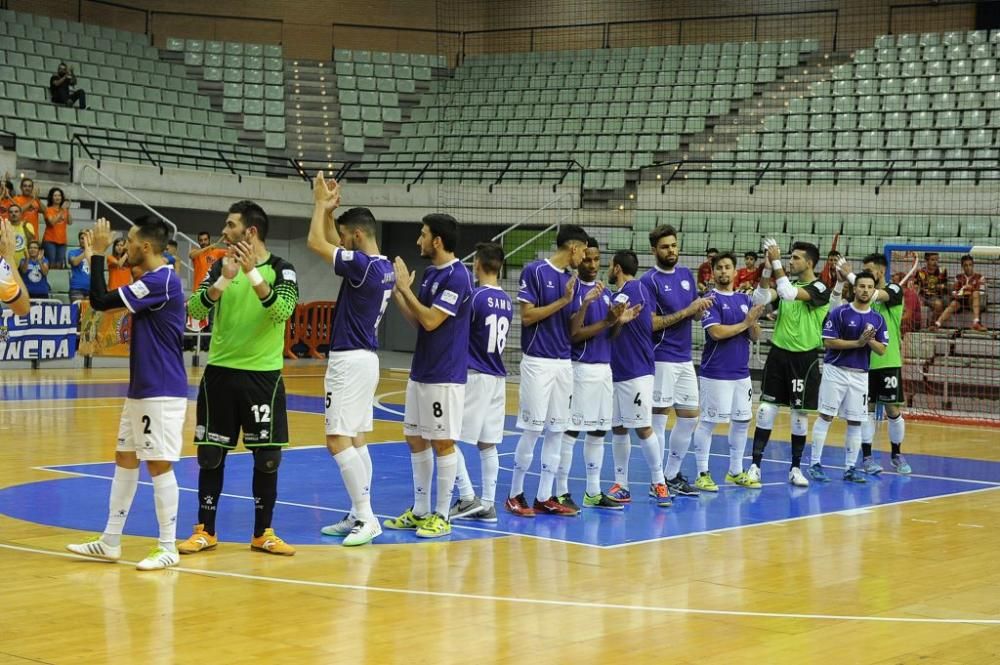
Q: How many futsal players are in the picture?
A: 13